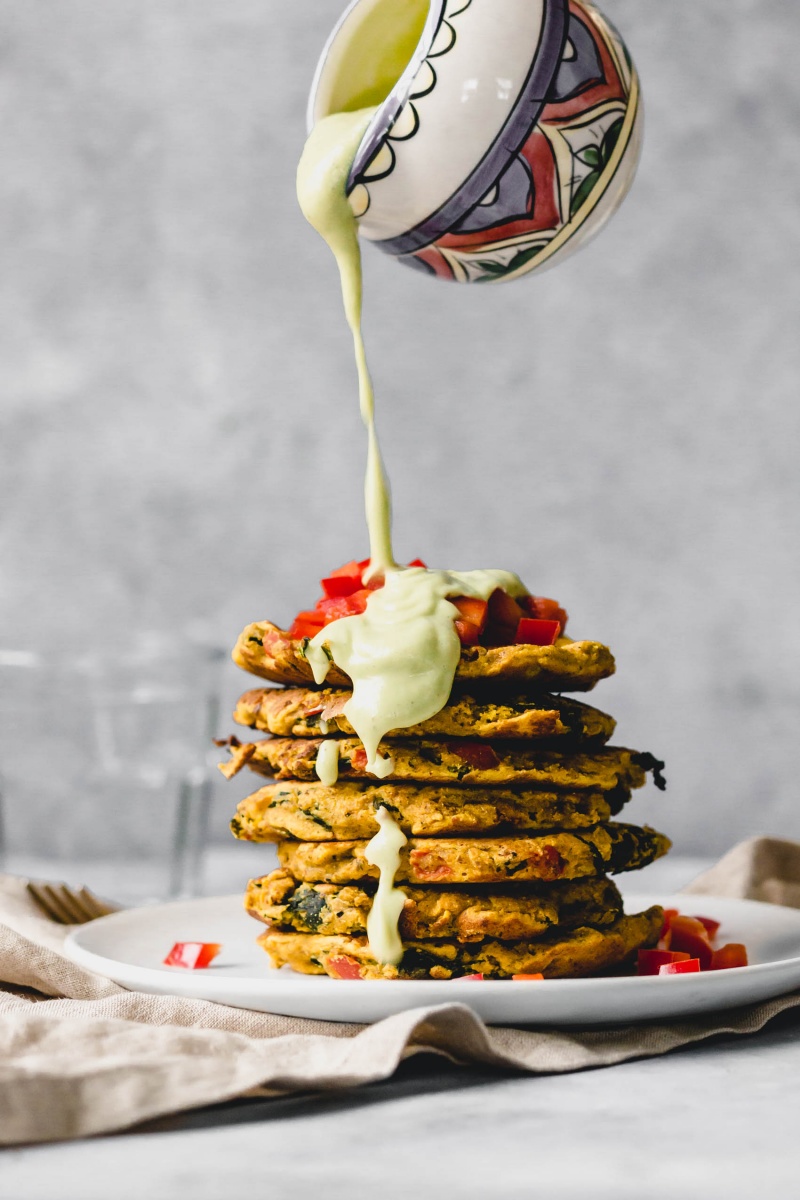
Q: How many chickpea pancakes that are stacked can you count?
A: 7